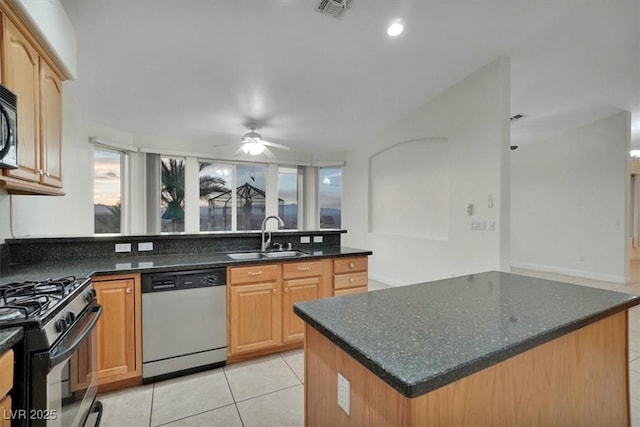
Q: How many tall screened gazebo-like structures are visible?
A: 1